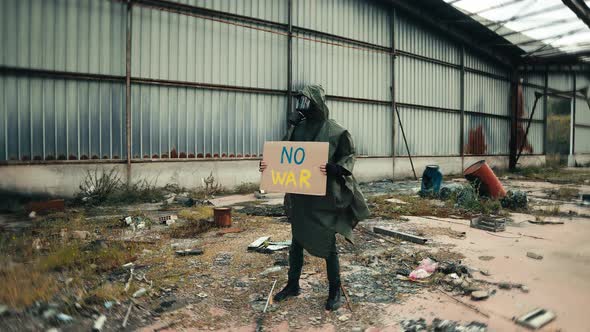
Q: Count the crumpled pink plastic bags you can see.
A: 1